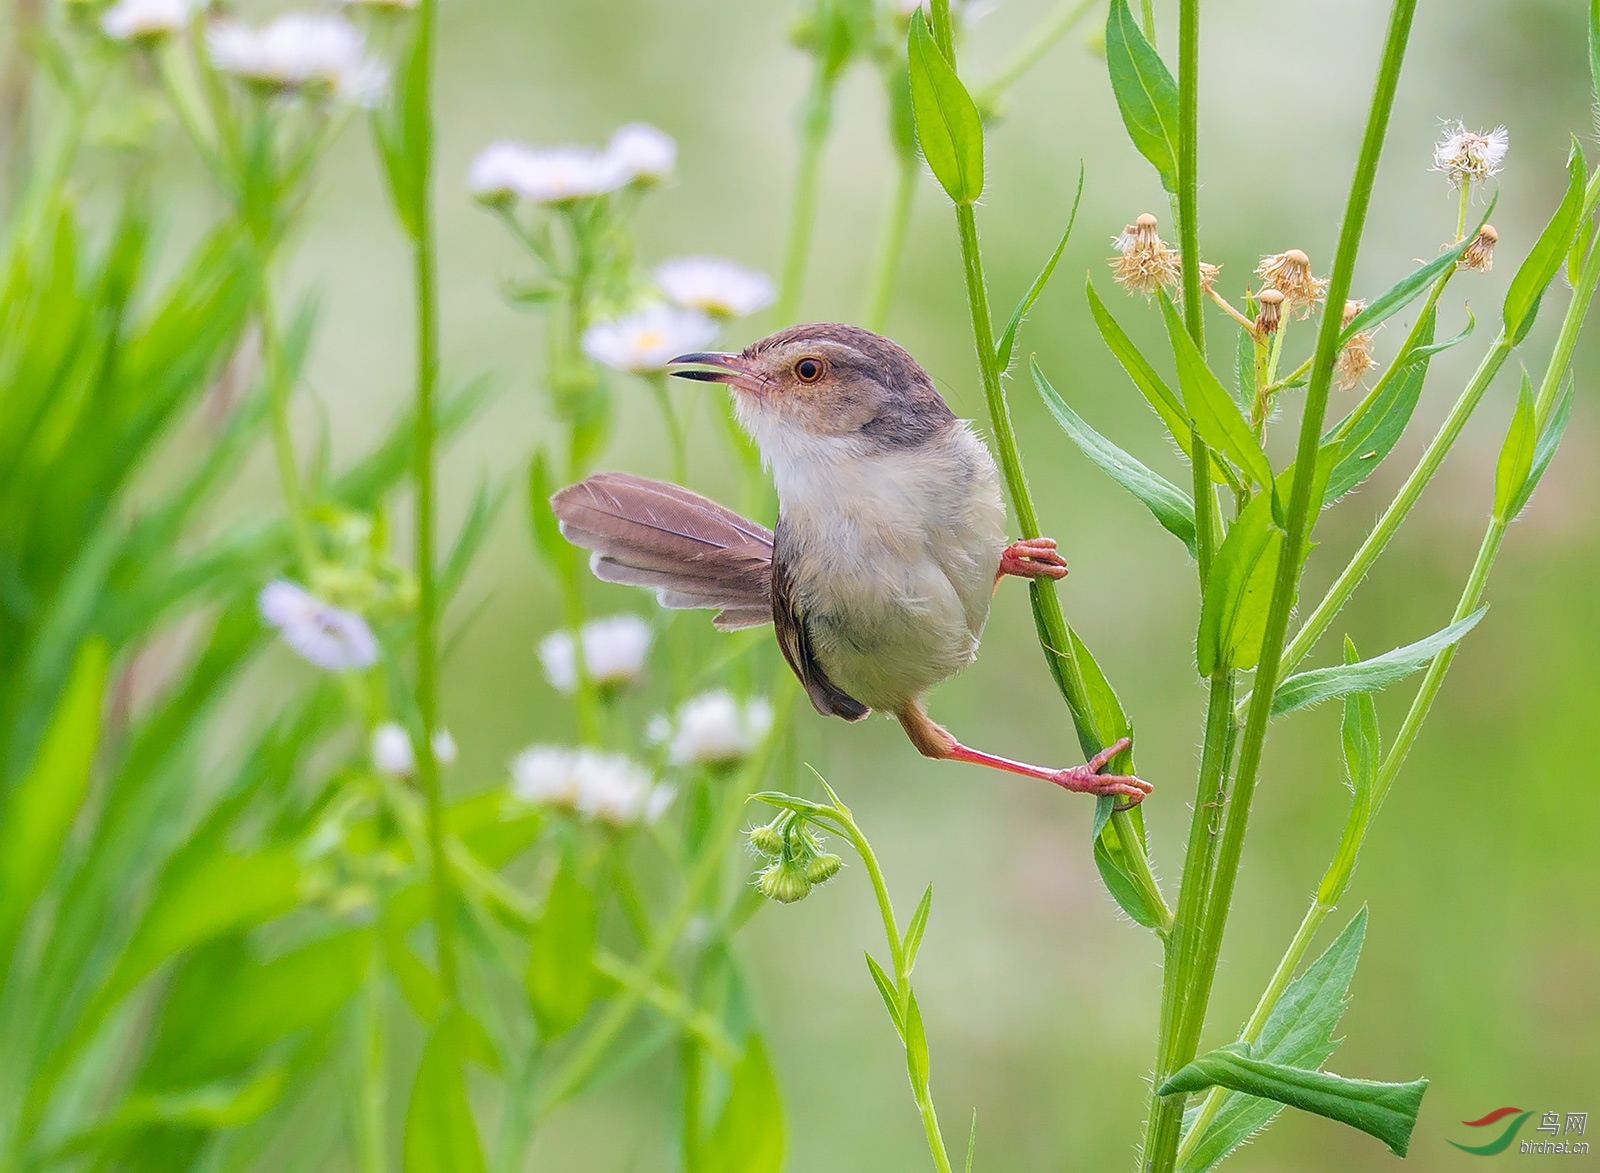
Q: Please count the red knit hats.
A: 0